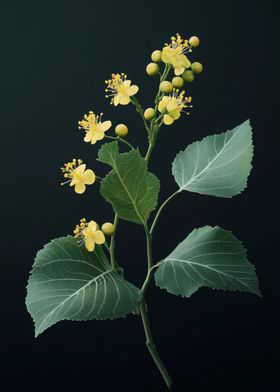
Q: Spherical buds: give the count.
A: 10